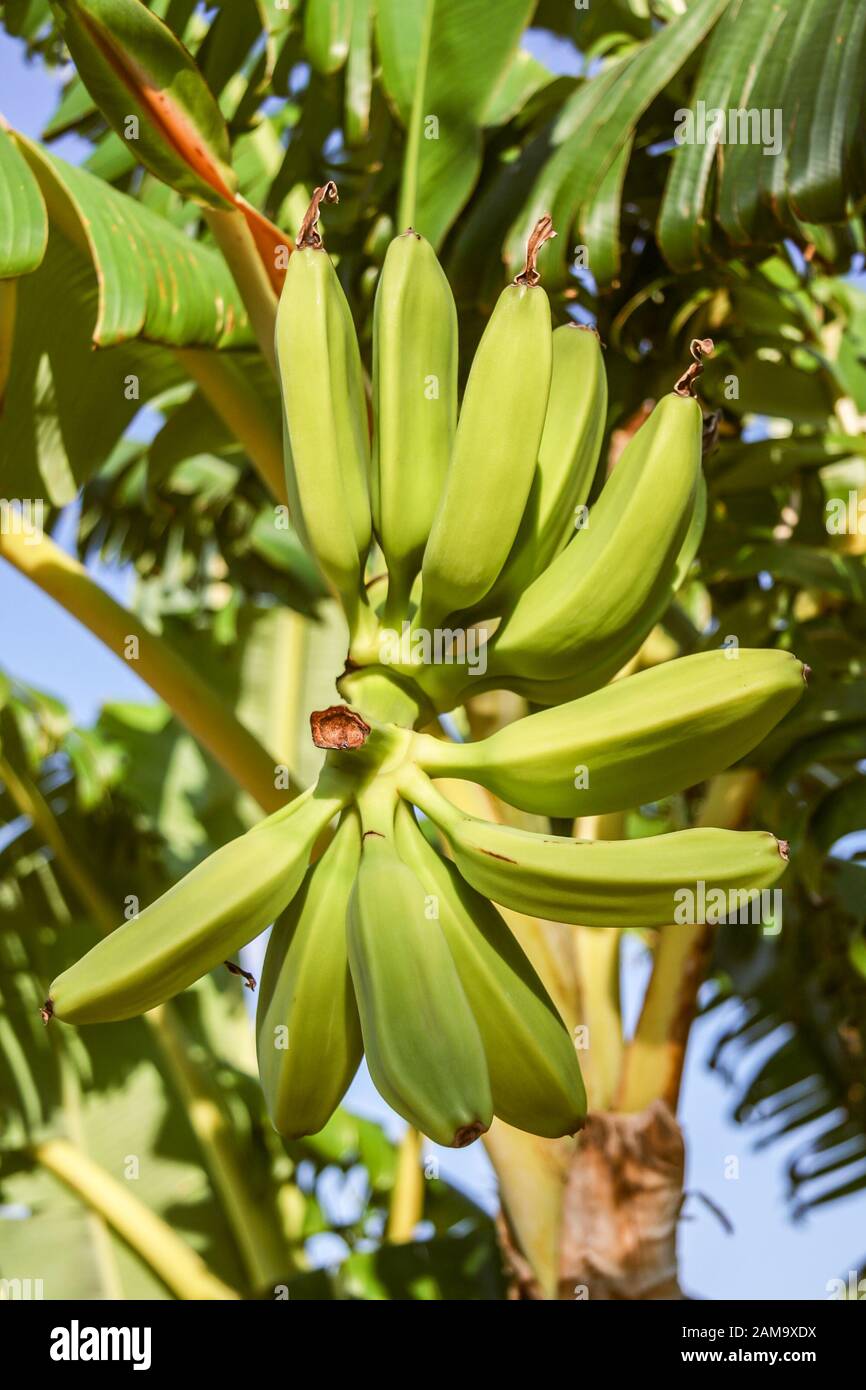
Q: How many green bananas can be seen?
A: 12